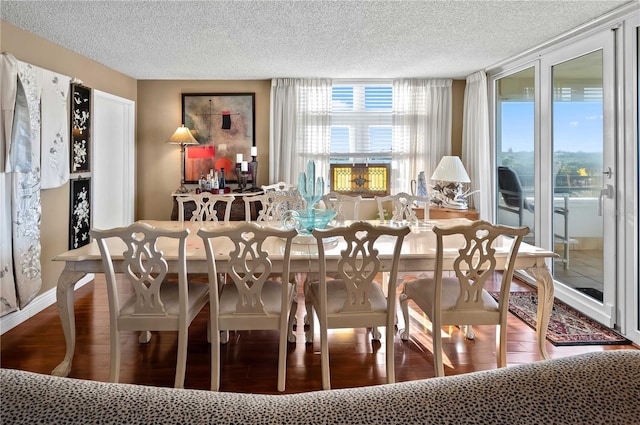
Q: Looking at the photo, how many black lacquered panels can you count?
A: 2